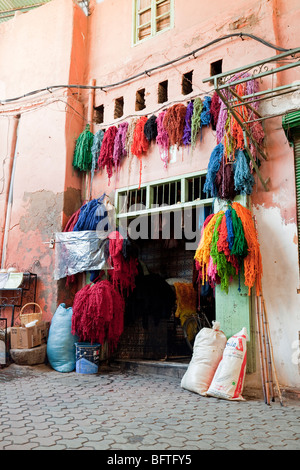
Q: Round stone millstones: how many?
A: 0